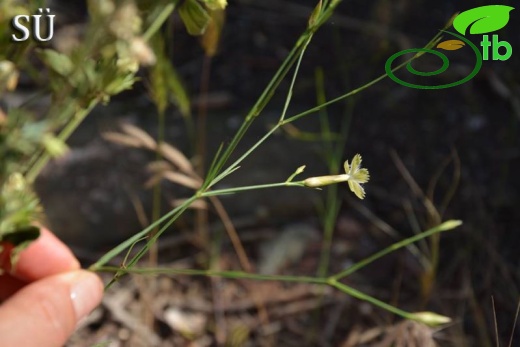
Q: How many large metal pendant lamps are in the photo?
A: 0